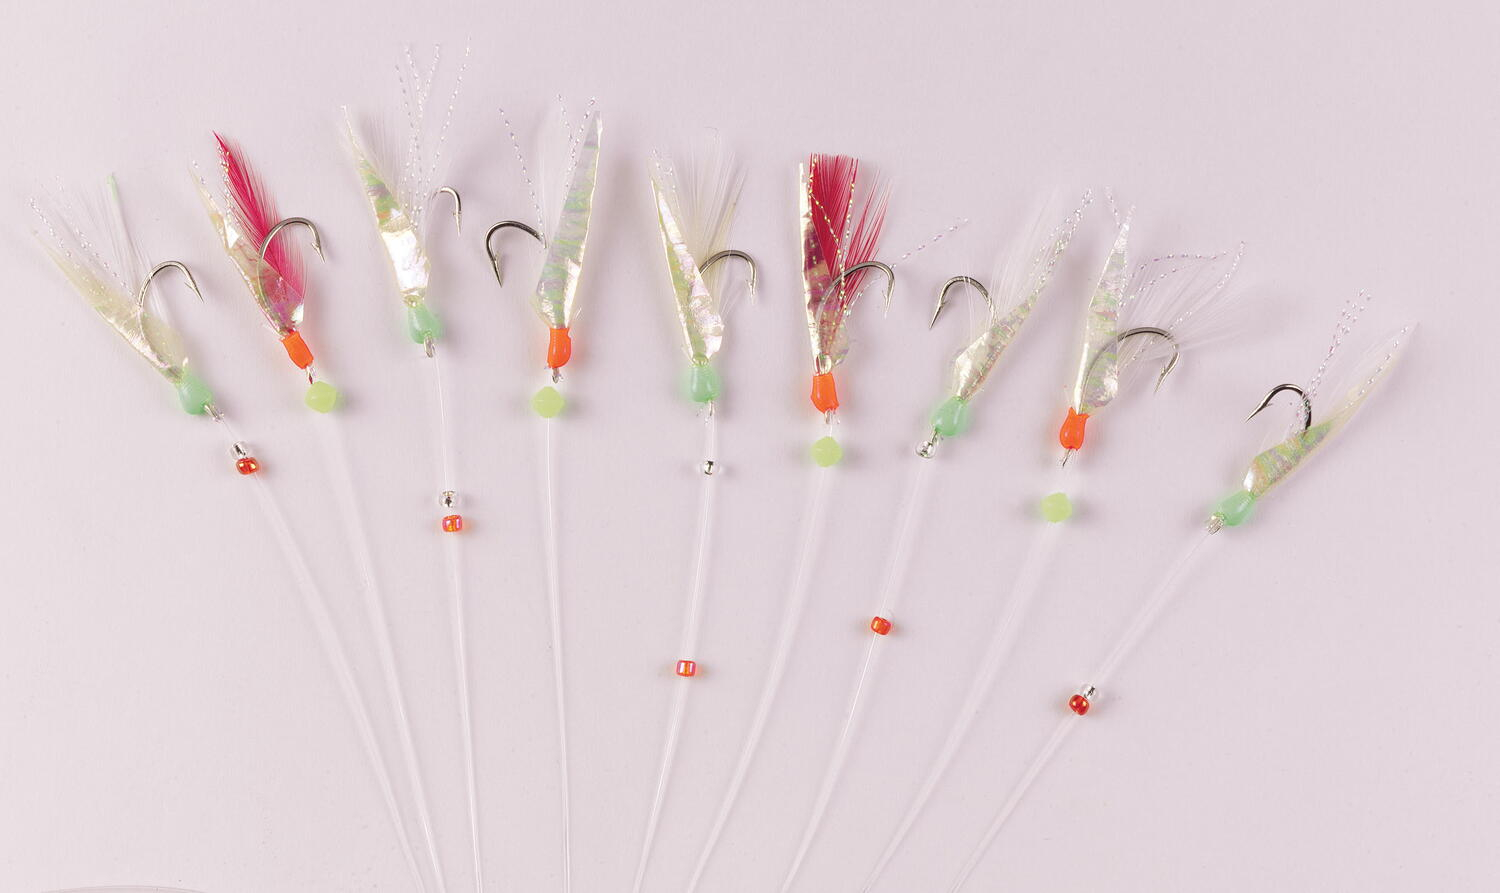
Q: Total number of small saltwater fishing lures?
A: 9